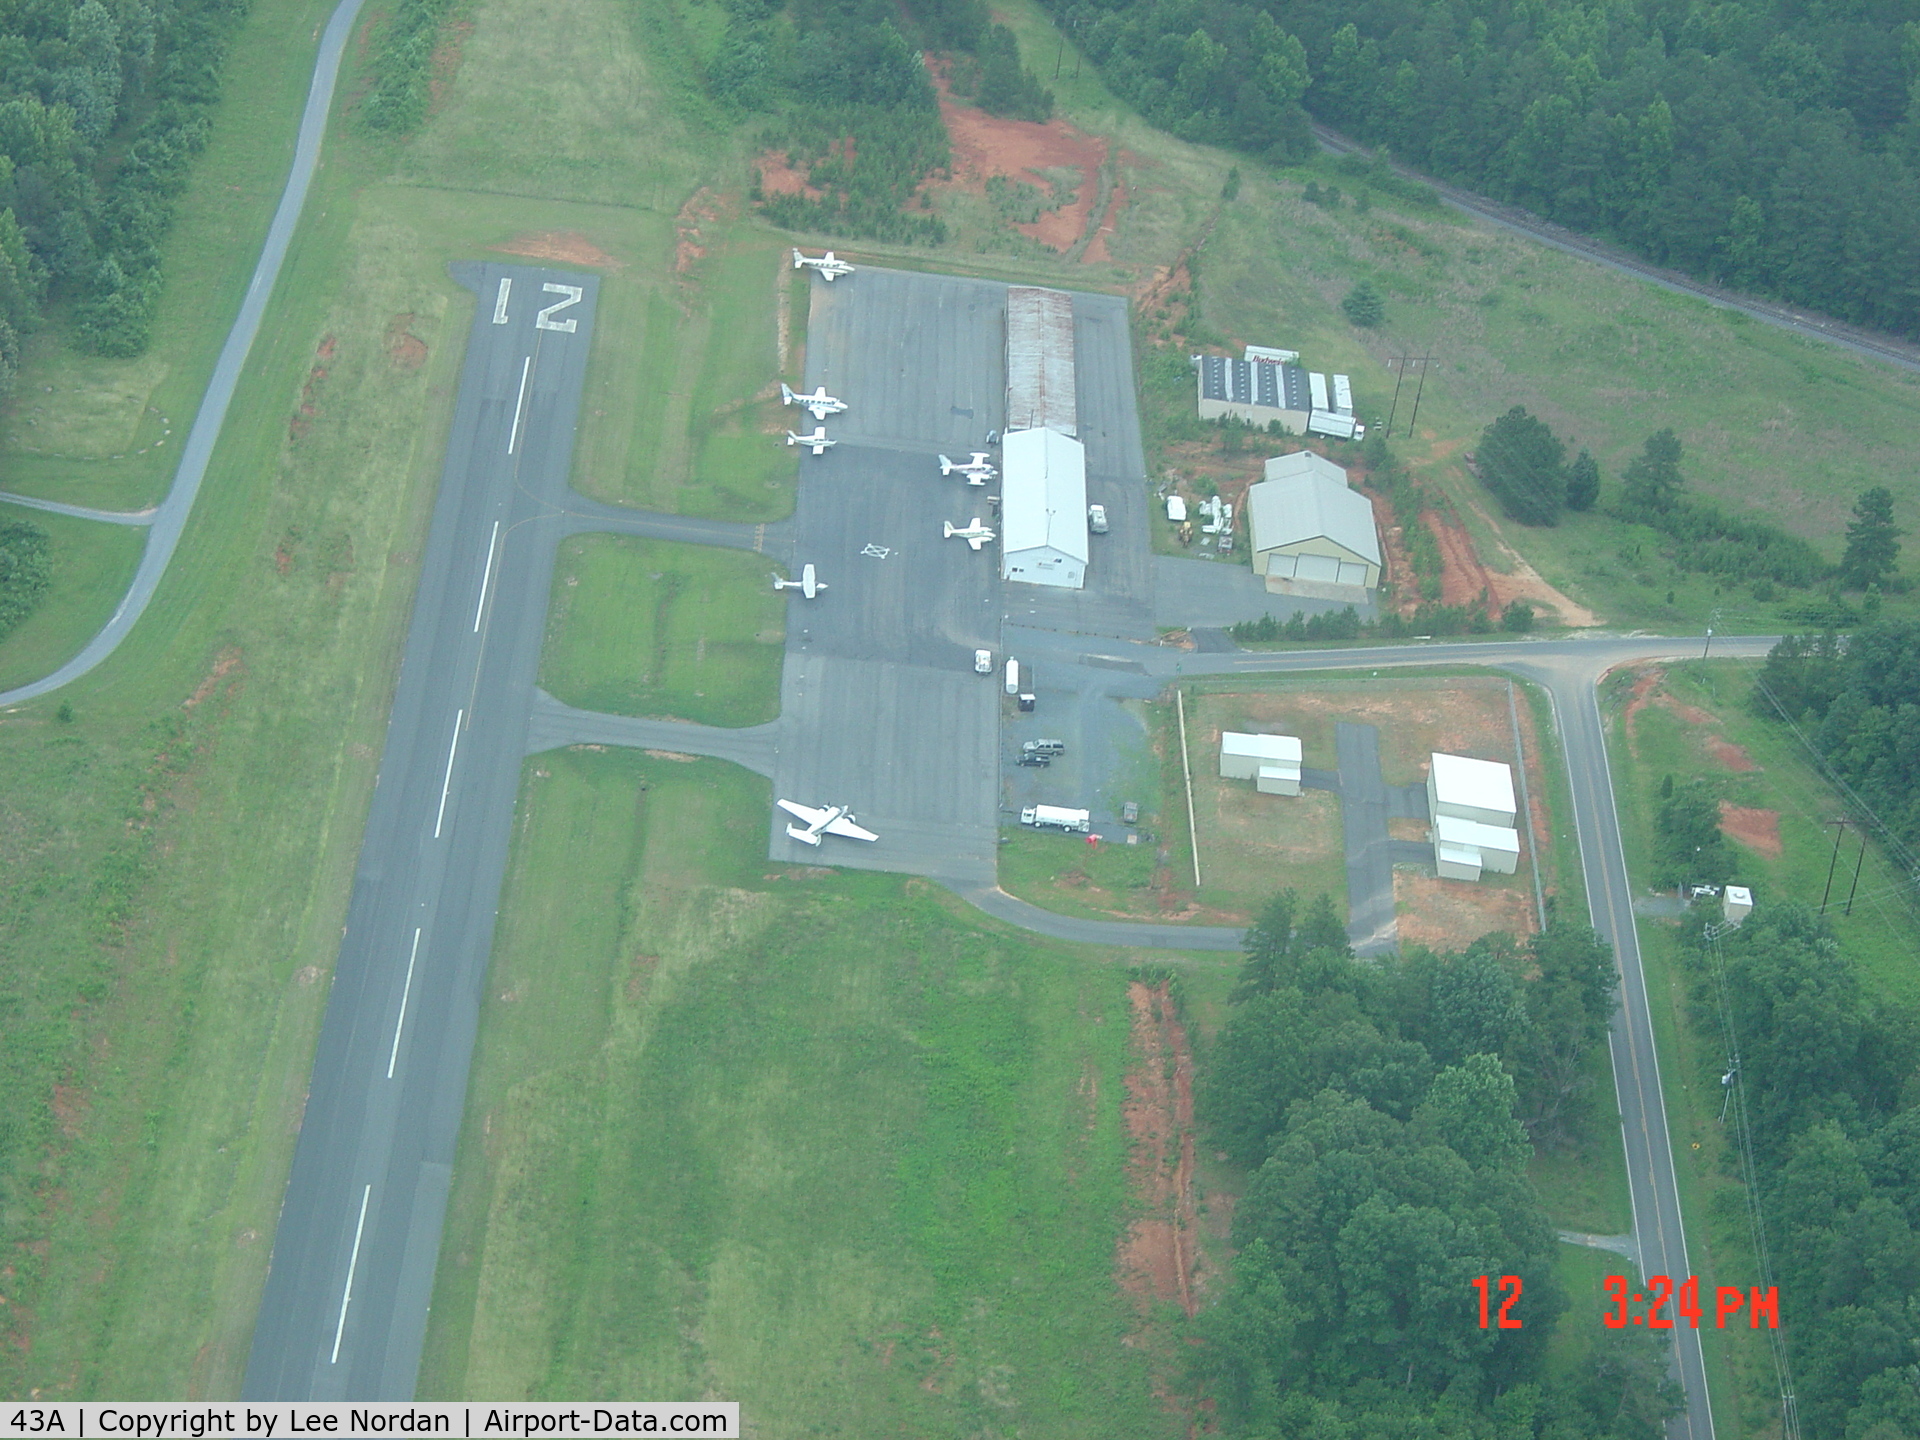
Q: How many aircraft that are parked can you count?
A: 7